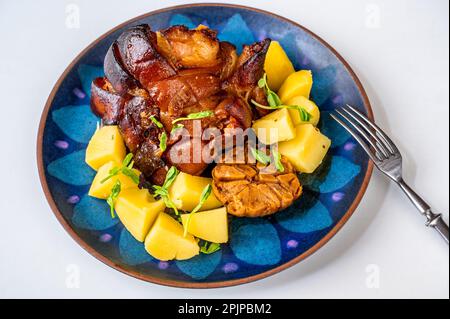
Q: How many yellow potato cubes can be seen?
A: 11